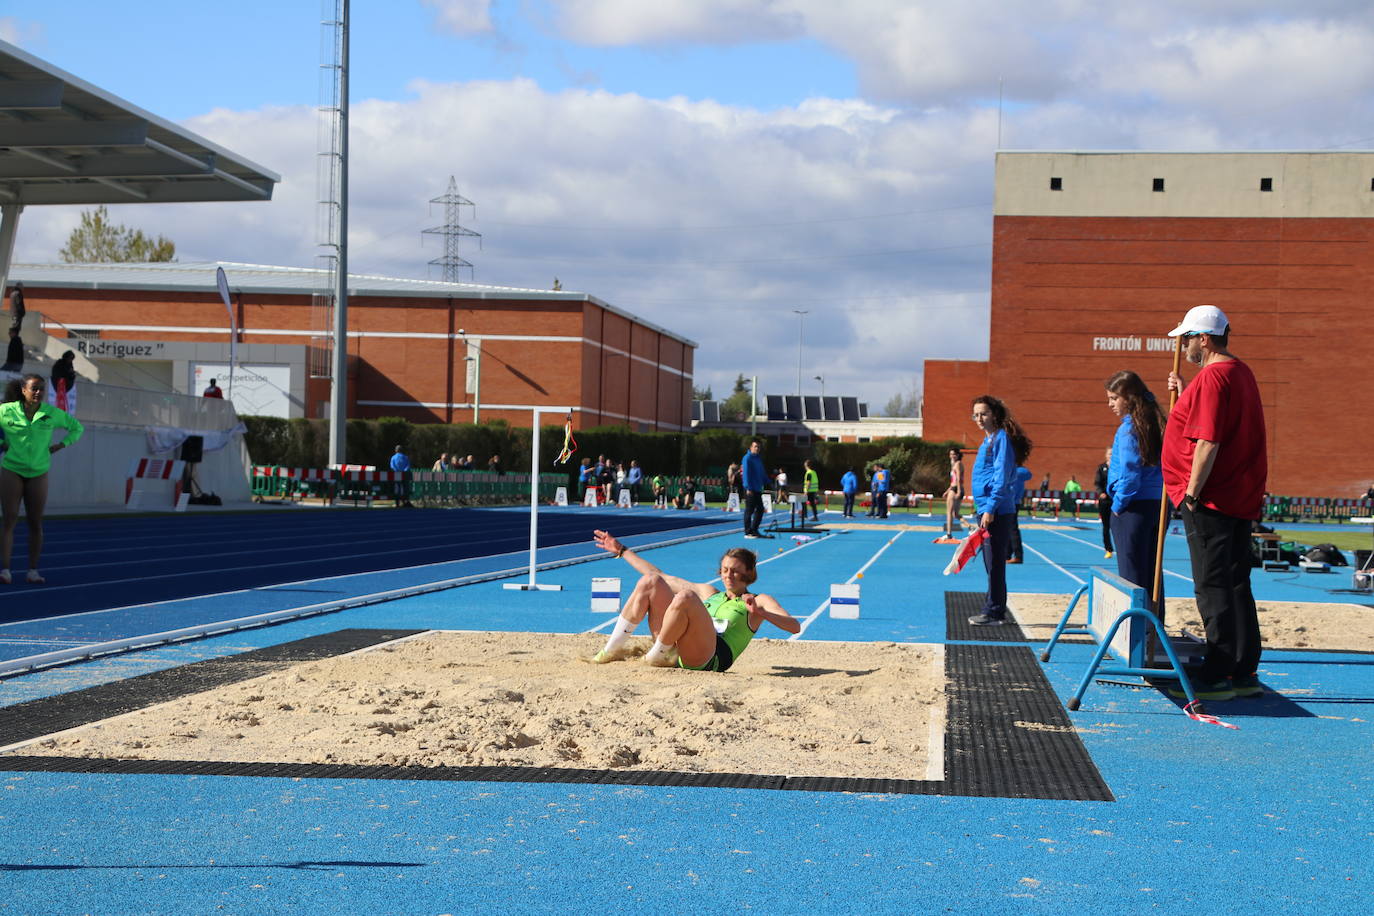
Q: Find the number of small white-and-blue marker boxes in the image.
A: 2